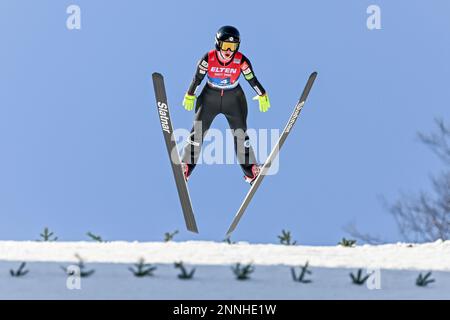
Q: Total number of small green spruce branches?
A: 14